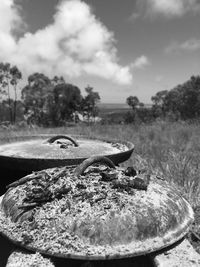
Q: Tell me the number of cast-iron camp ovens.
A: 2